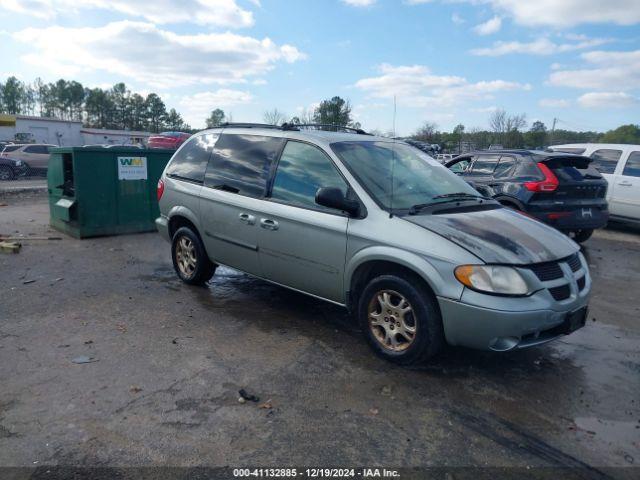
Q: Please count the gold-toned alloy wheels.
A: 2